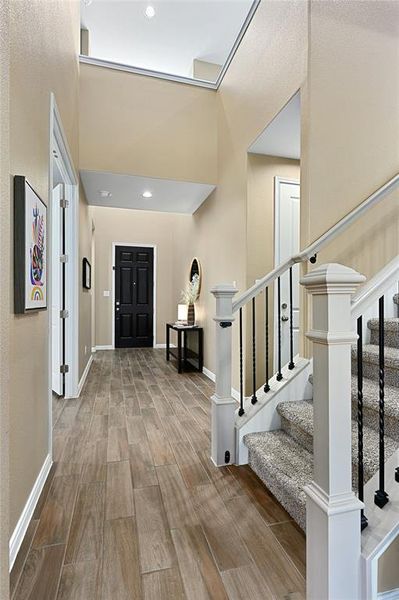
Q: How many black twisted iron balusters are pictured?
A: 7